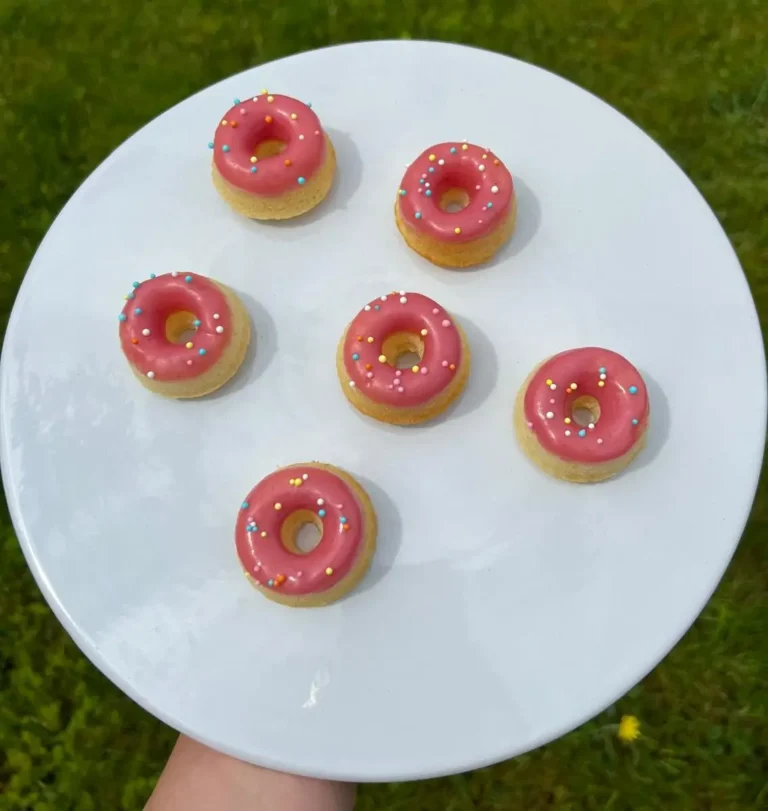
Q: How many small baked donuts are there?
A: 6